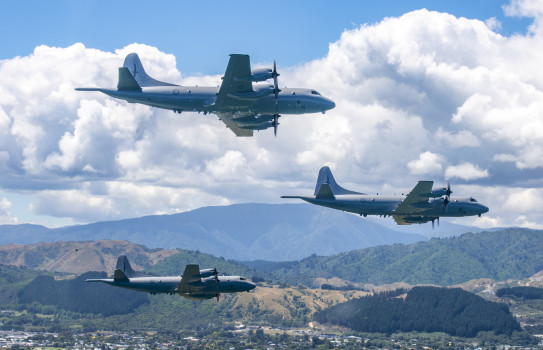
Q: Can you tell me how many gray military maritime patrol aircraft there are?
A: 3